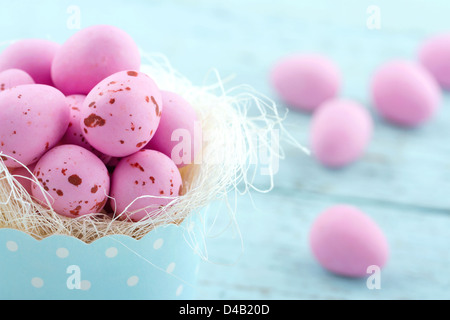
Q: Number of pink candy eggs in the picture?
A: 15